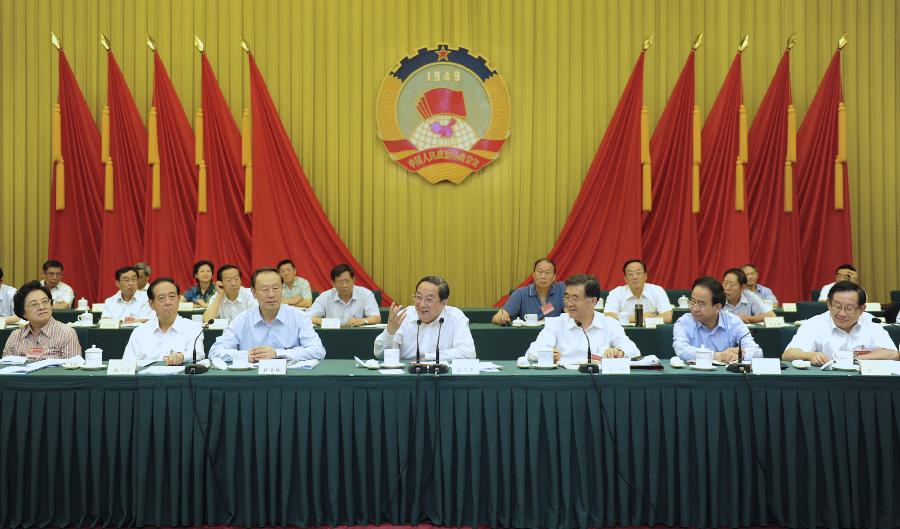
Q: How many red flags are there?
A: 10